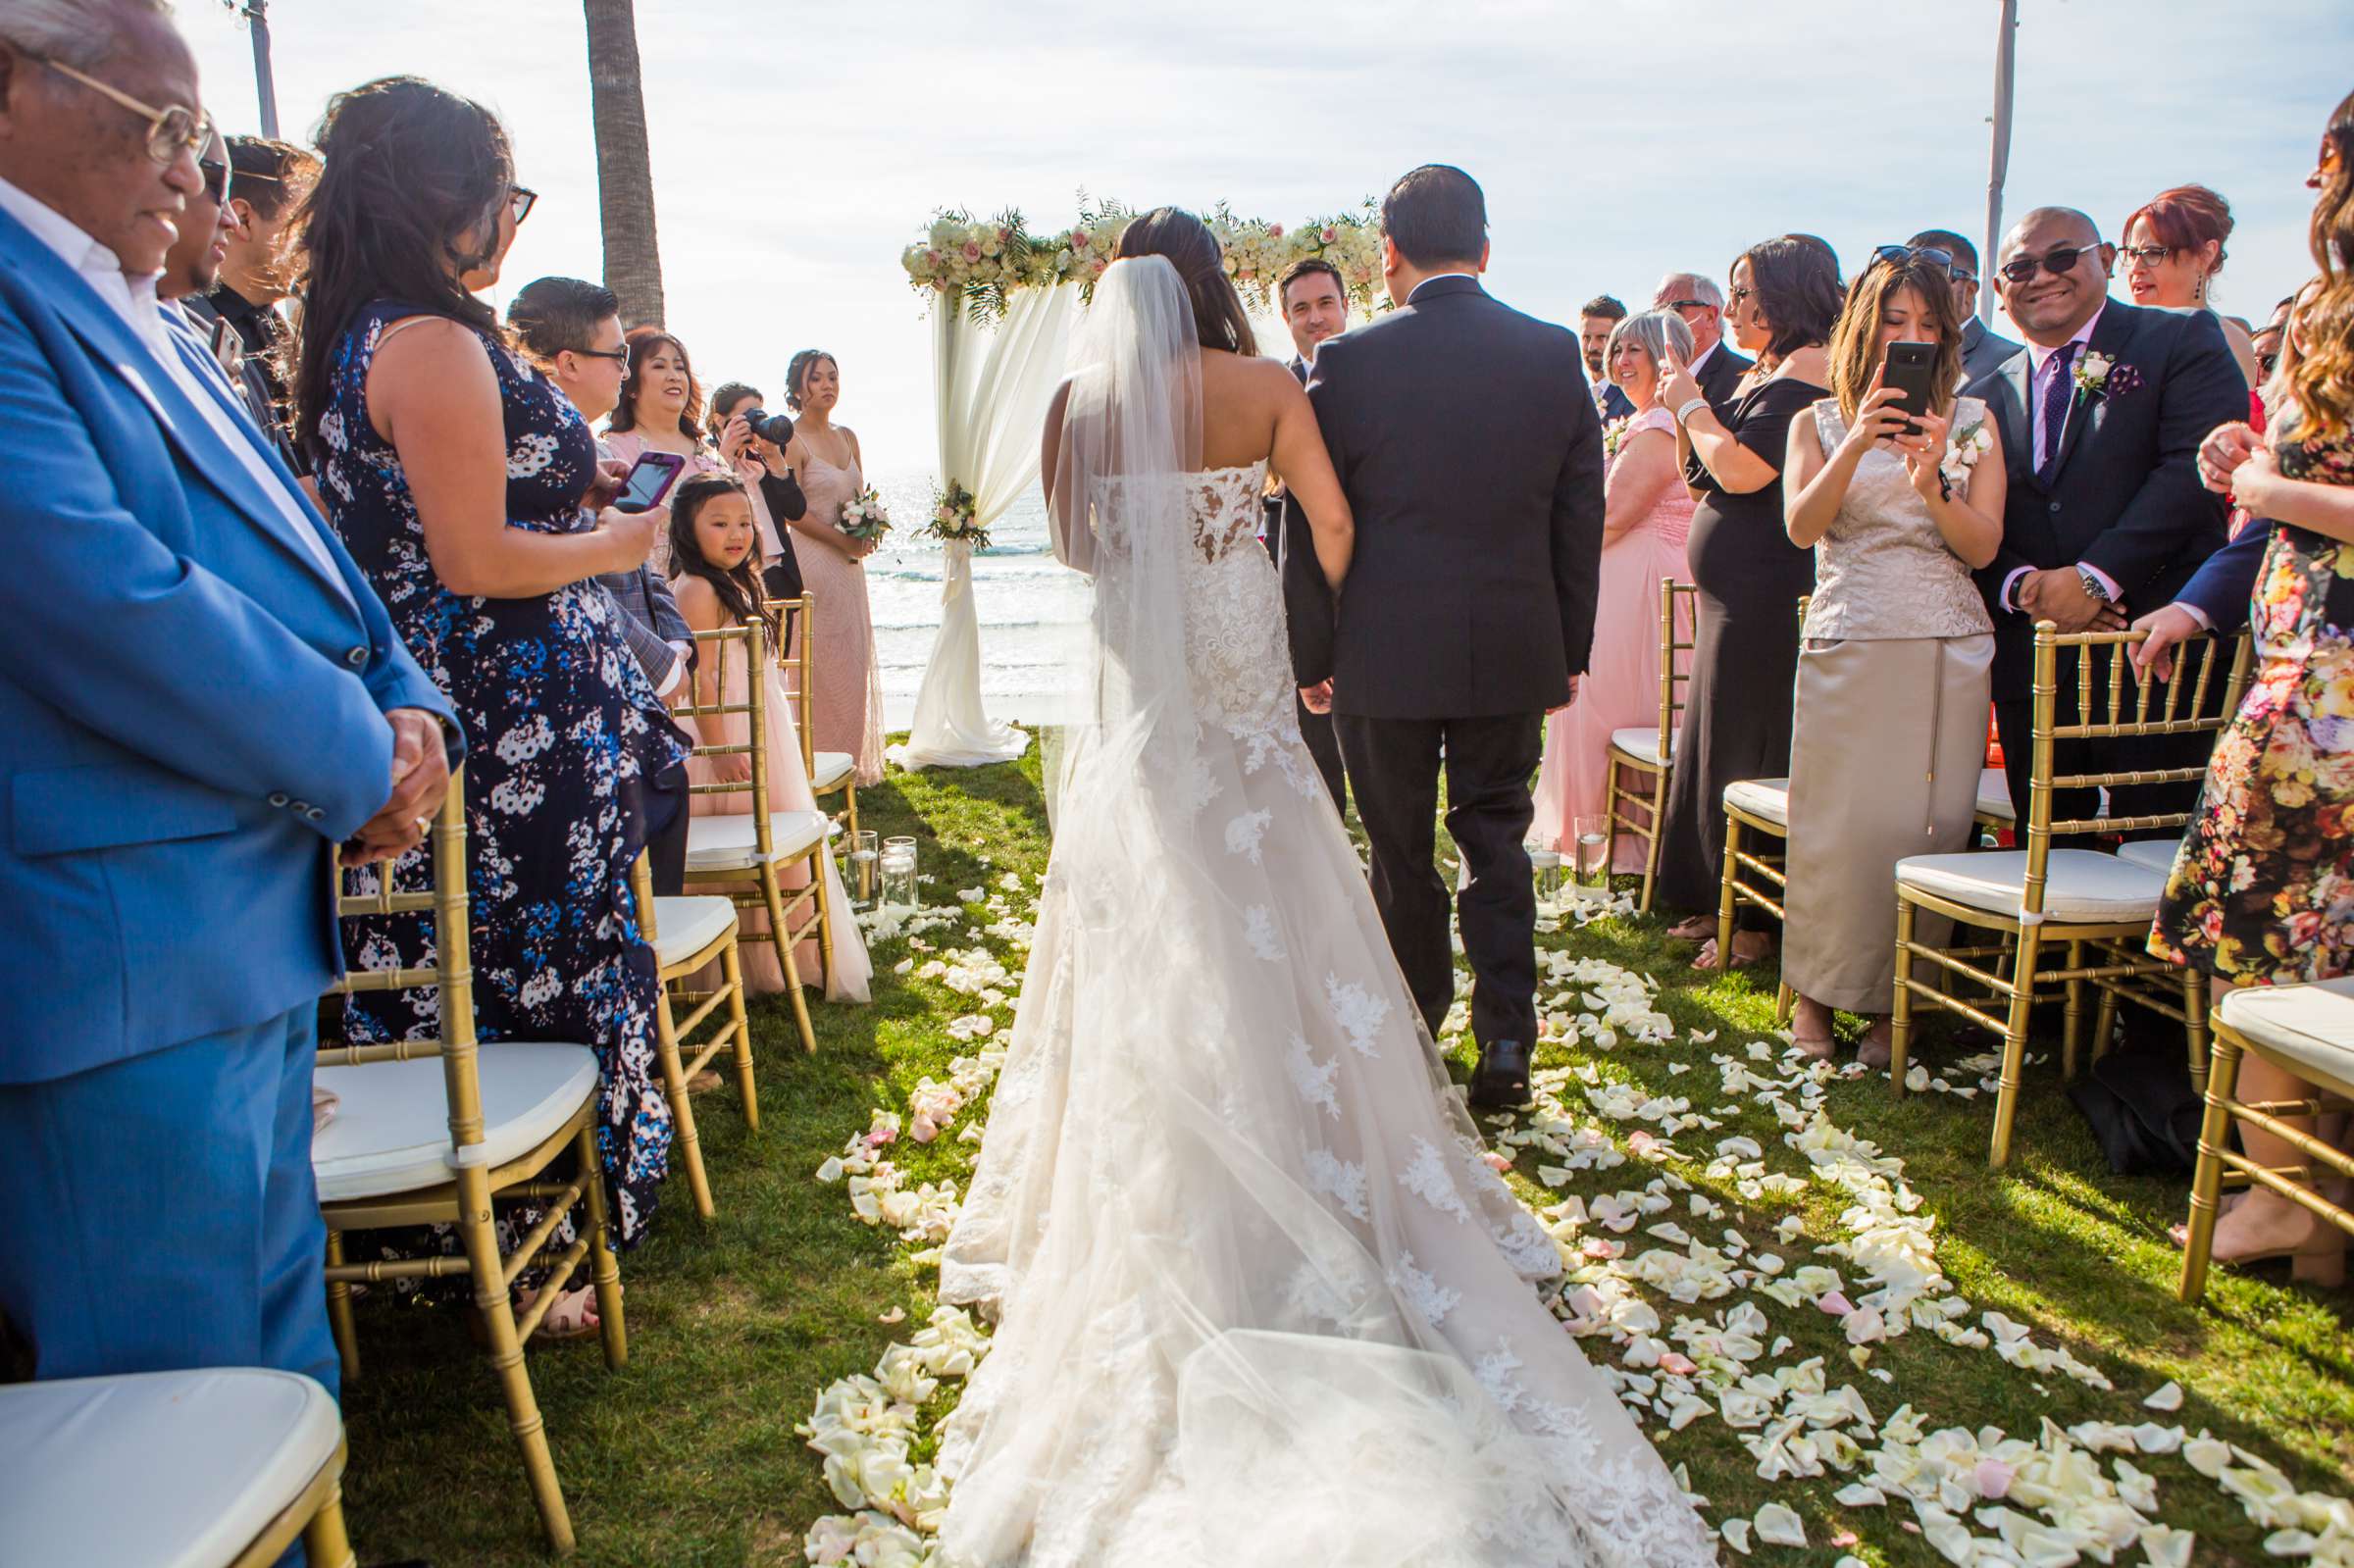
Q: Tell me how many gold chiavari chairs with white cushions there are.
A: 11